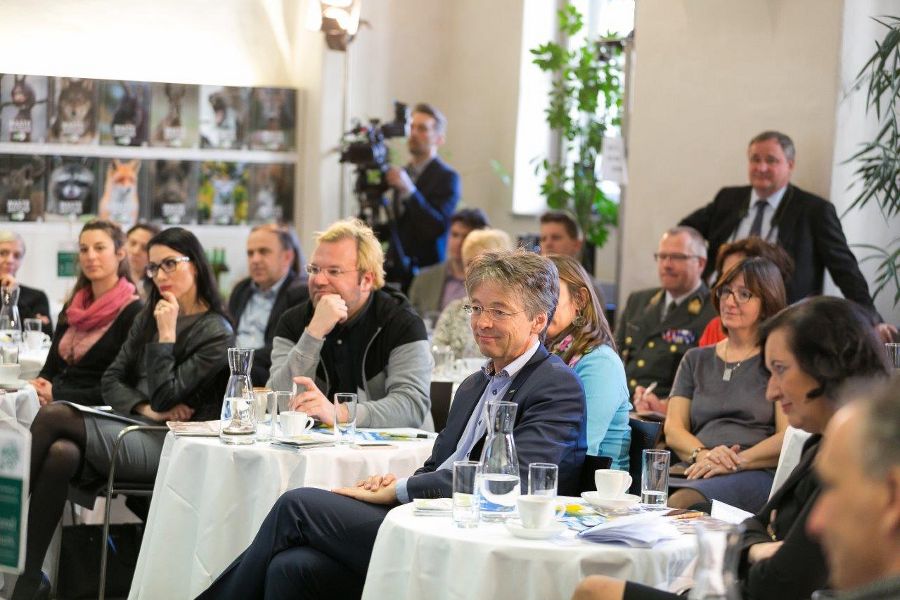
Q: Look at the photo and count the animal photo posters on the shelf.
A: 12